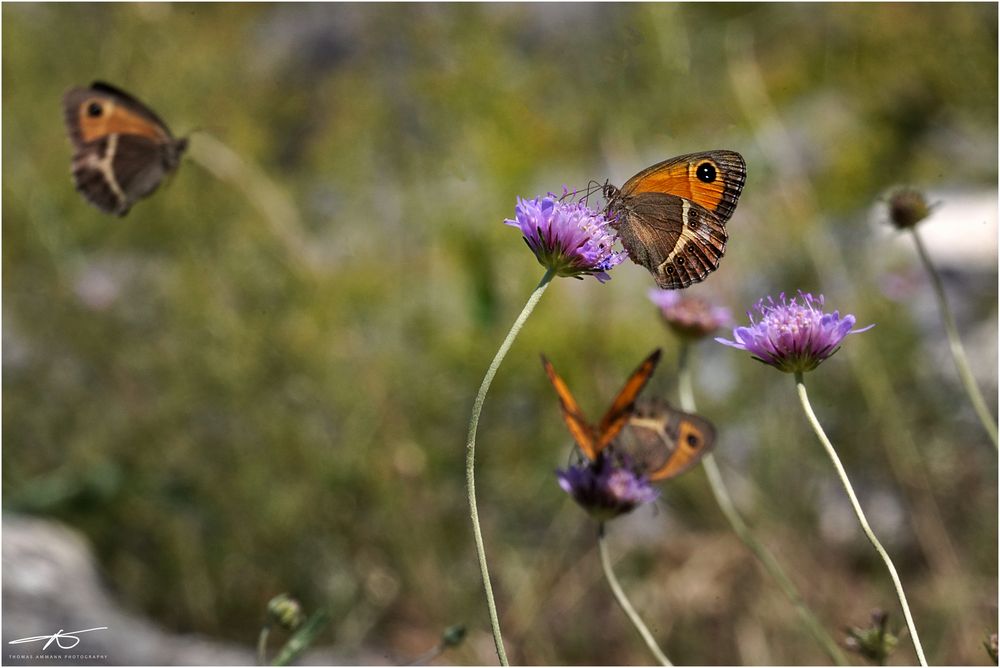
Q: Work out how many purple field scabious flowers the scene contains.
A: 4